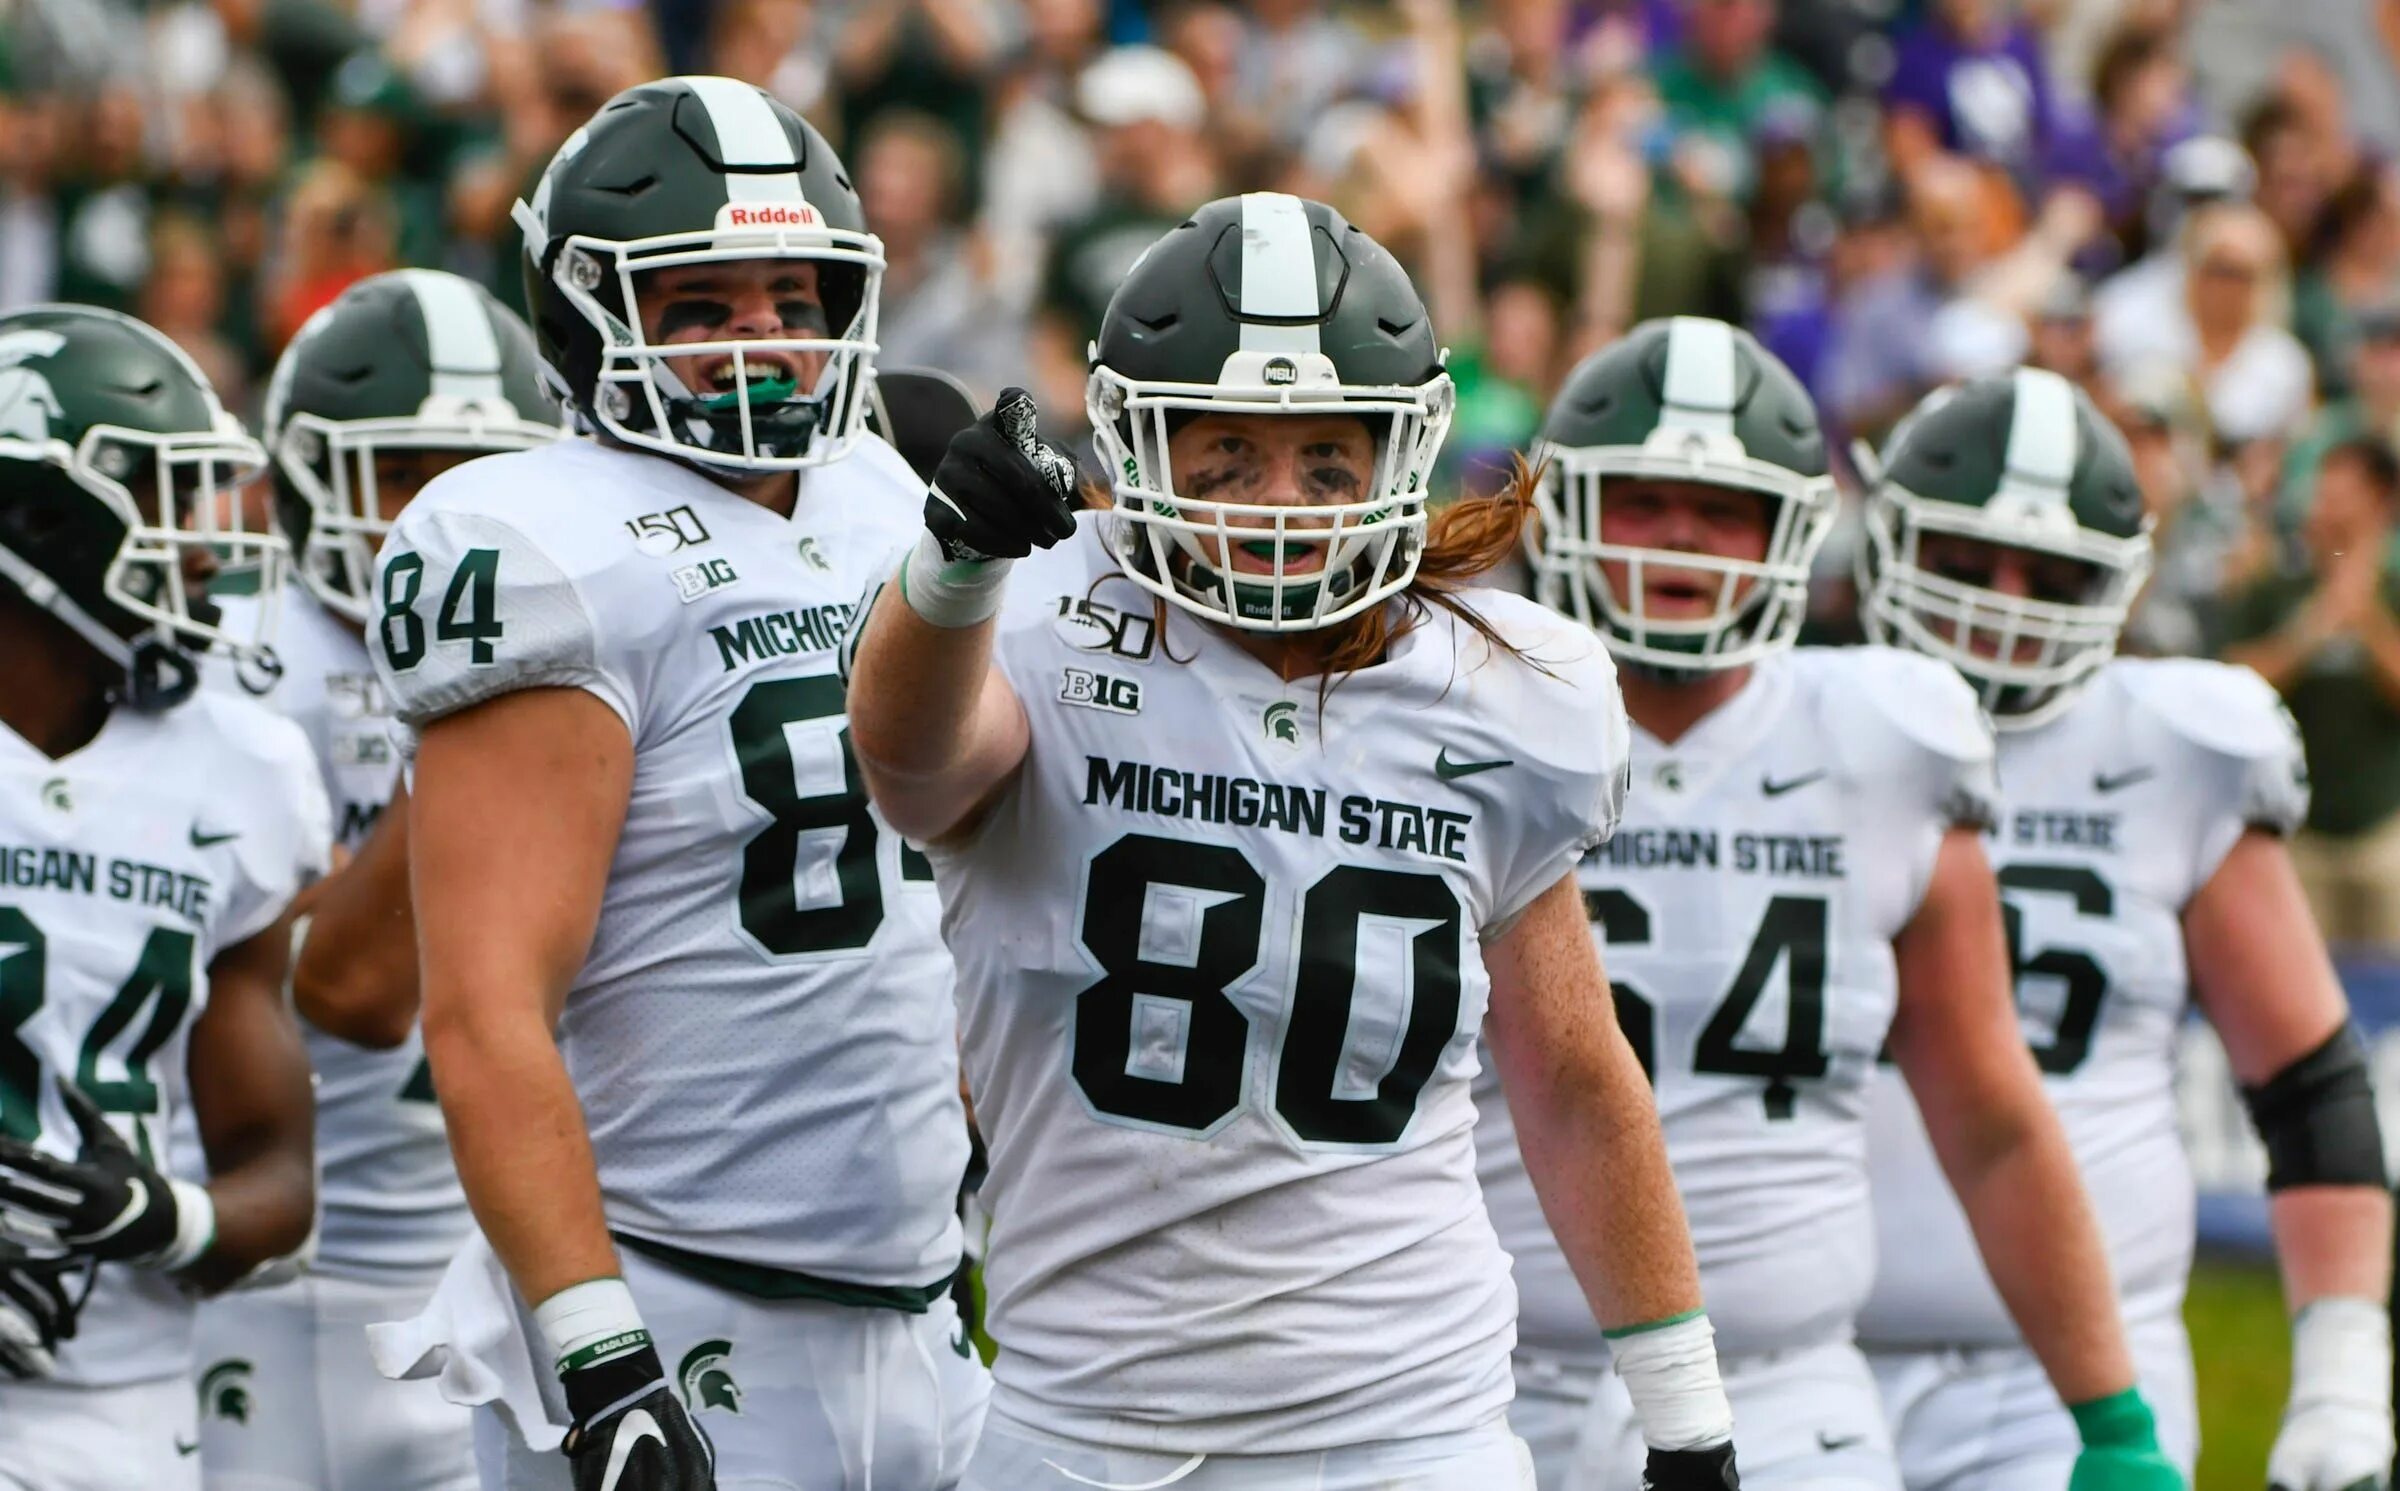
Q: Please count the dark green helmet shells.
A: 6